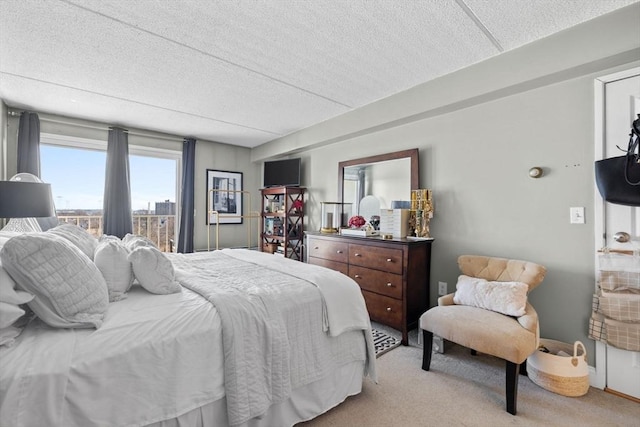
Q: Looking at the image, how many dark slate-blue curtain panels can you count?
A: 3